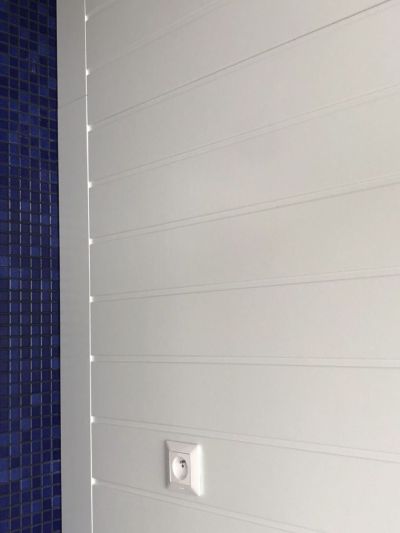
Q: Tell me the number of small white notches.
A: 9